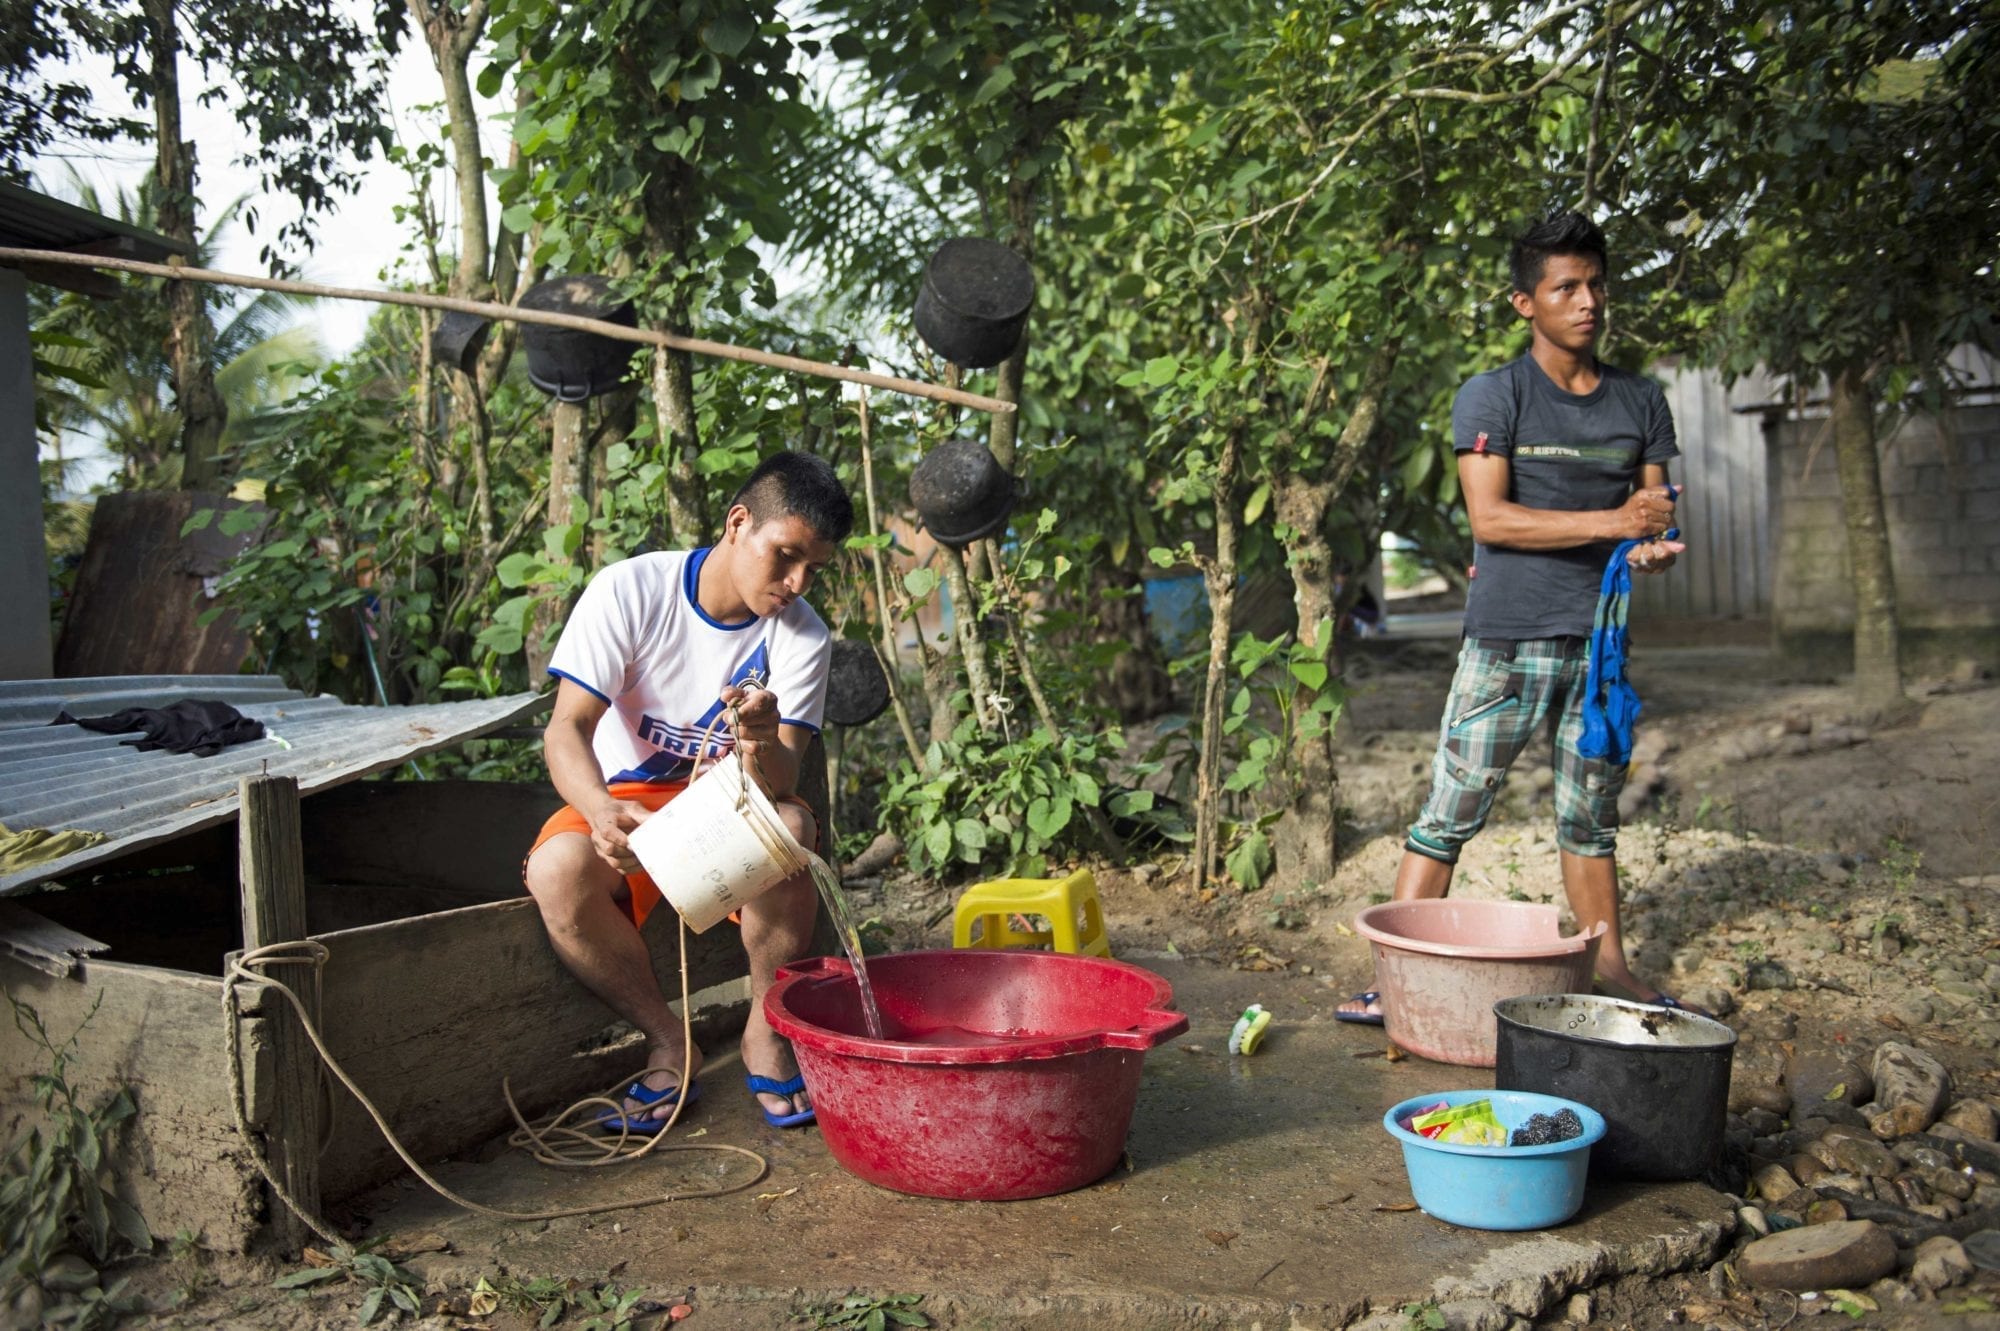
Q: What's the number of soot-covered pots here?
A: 6